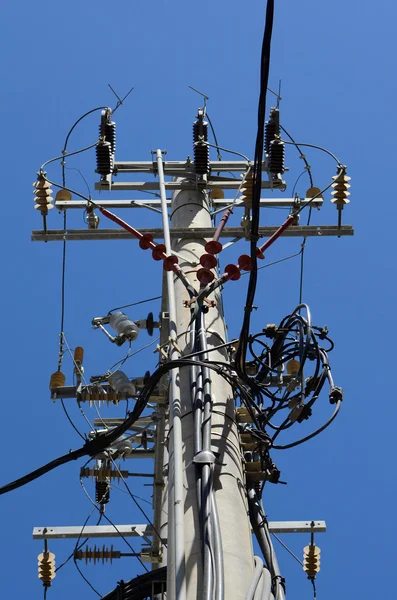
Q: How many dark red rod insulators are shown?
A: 3